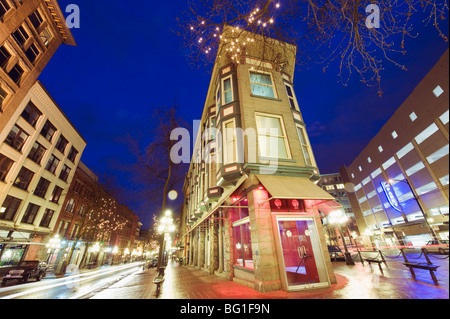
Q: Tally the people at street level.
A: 0